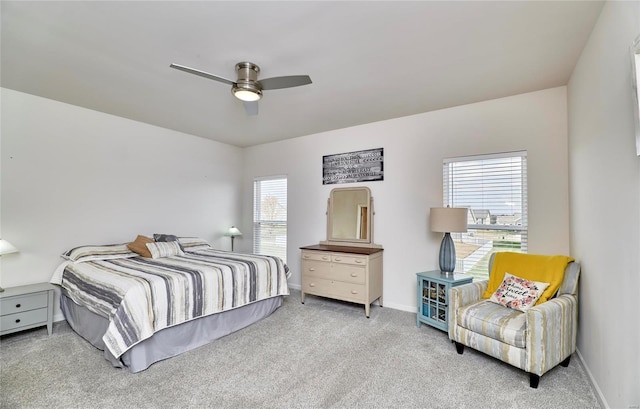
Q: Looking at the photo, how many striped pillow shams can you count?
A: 2